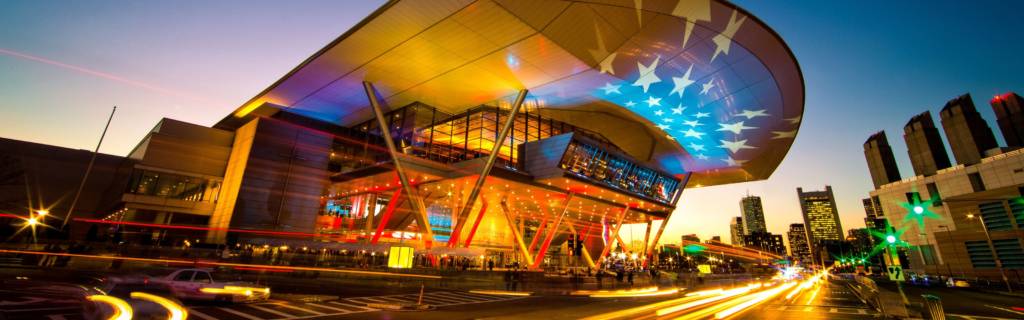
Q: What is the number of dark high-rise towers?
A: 4